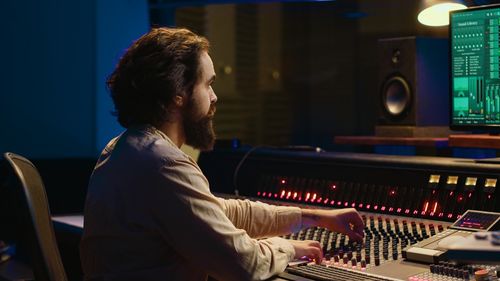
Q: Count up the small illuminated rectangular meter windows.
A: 4